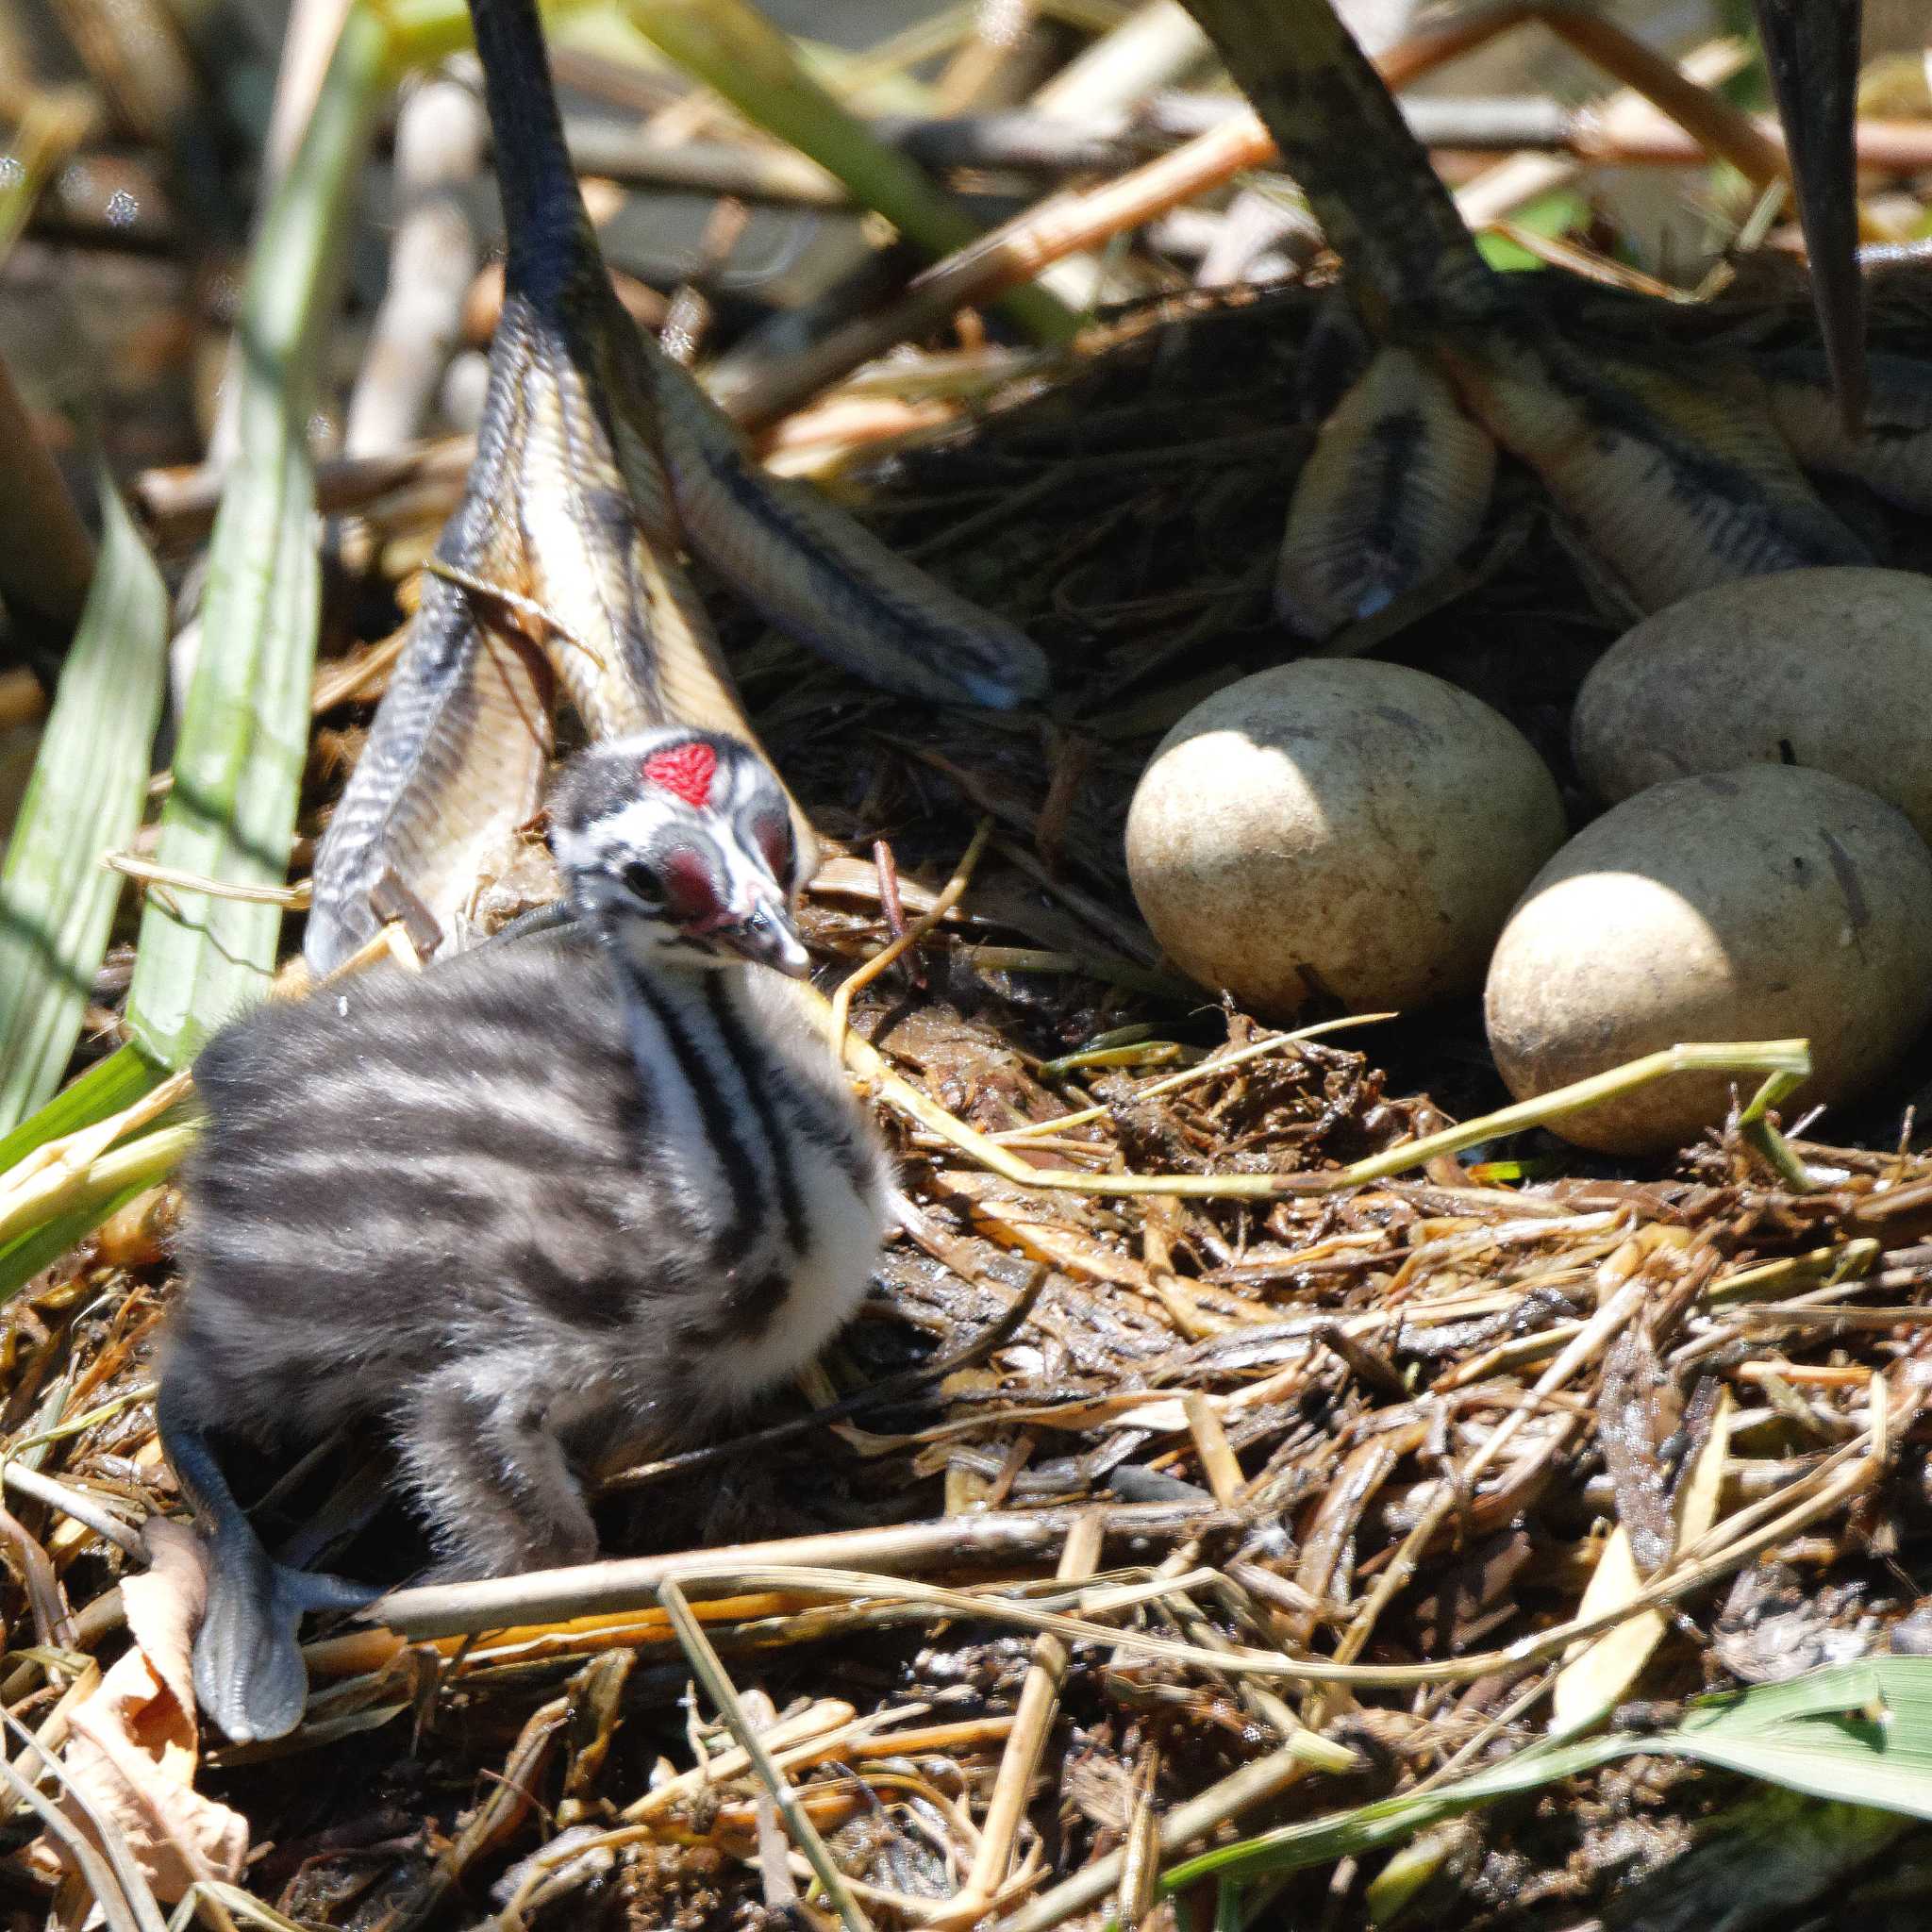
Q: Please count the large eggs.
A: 3